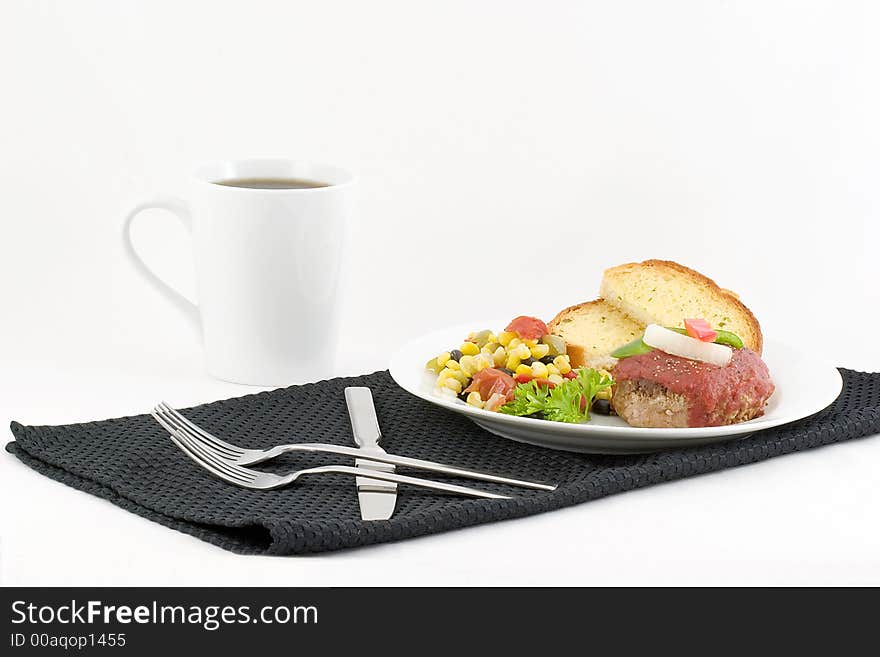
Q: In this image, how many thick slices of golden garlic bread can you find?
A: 2